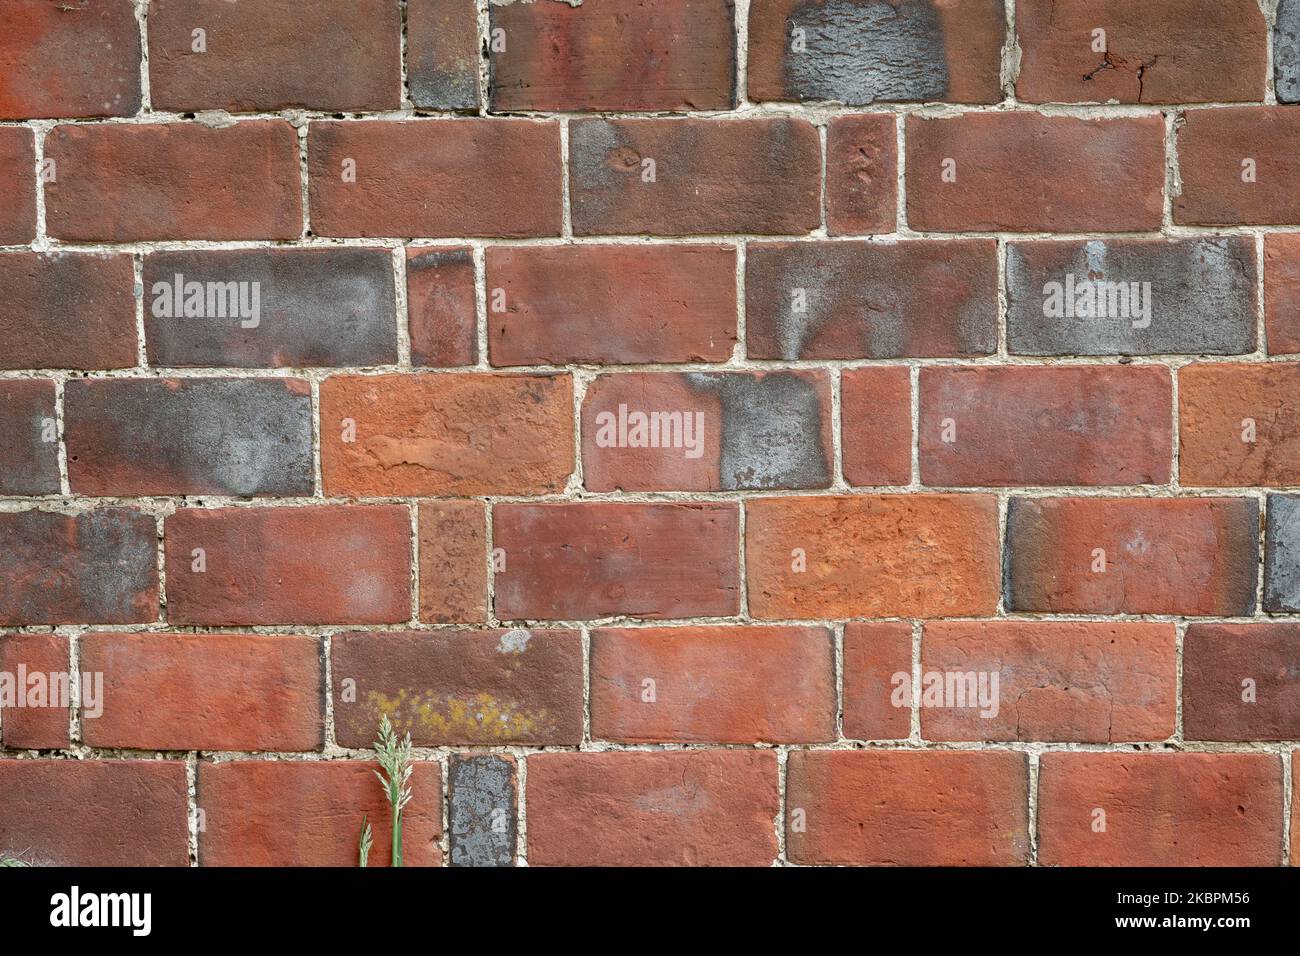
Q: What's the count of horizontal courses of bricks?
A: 7